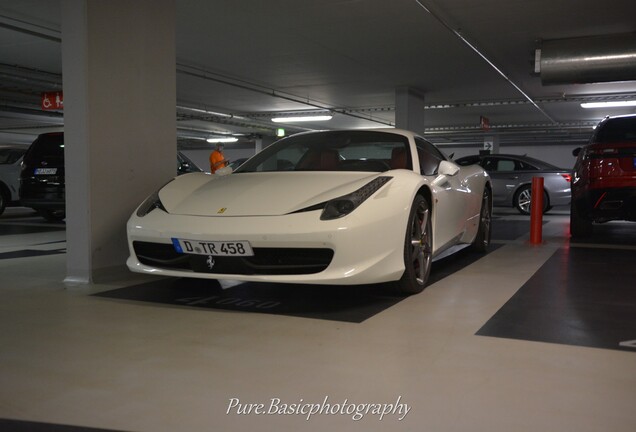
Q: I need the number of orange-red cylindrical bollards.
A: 1